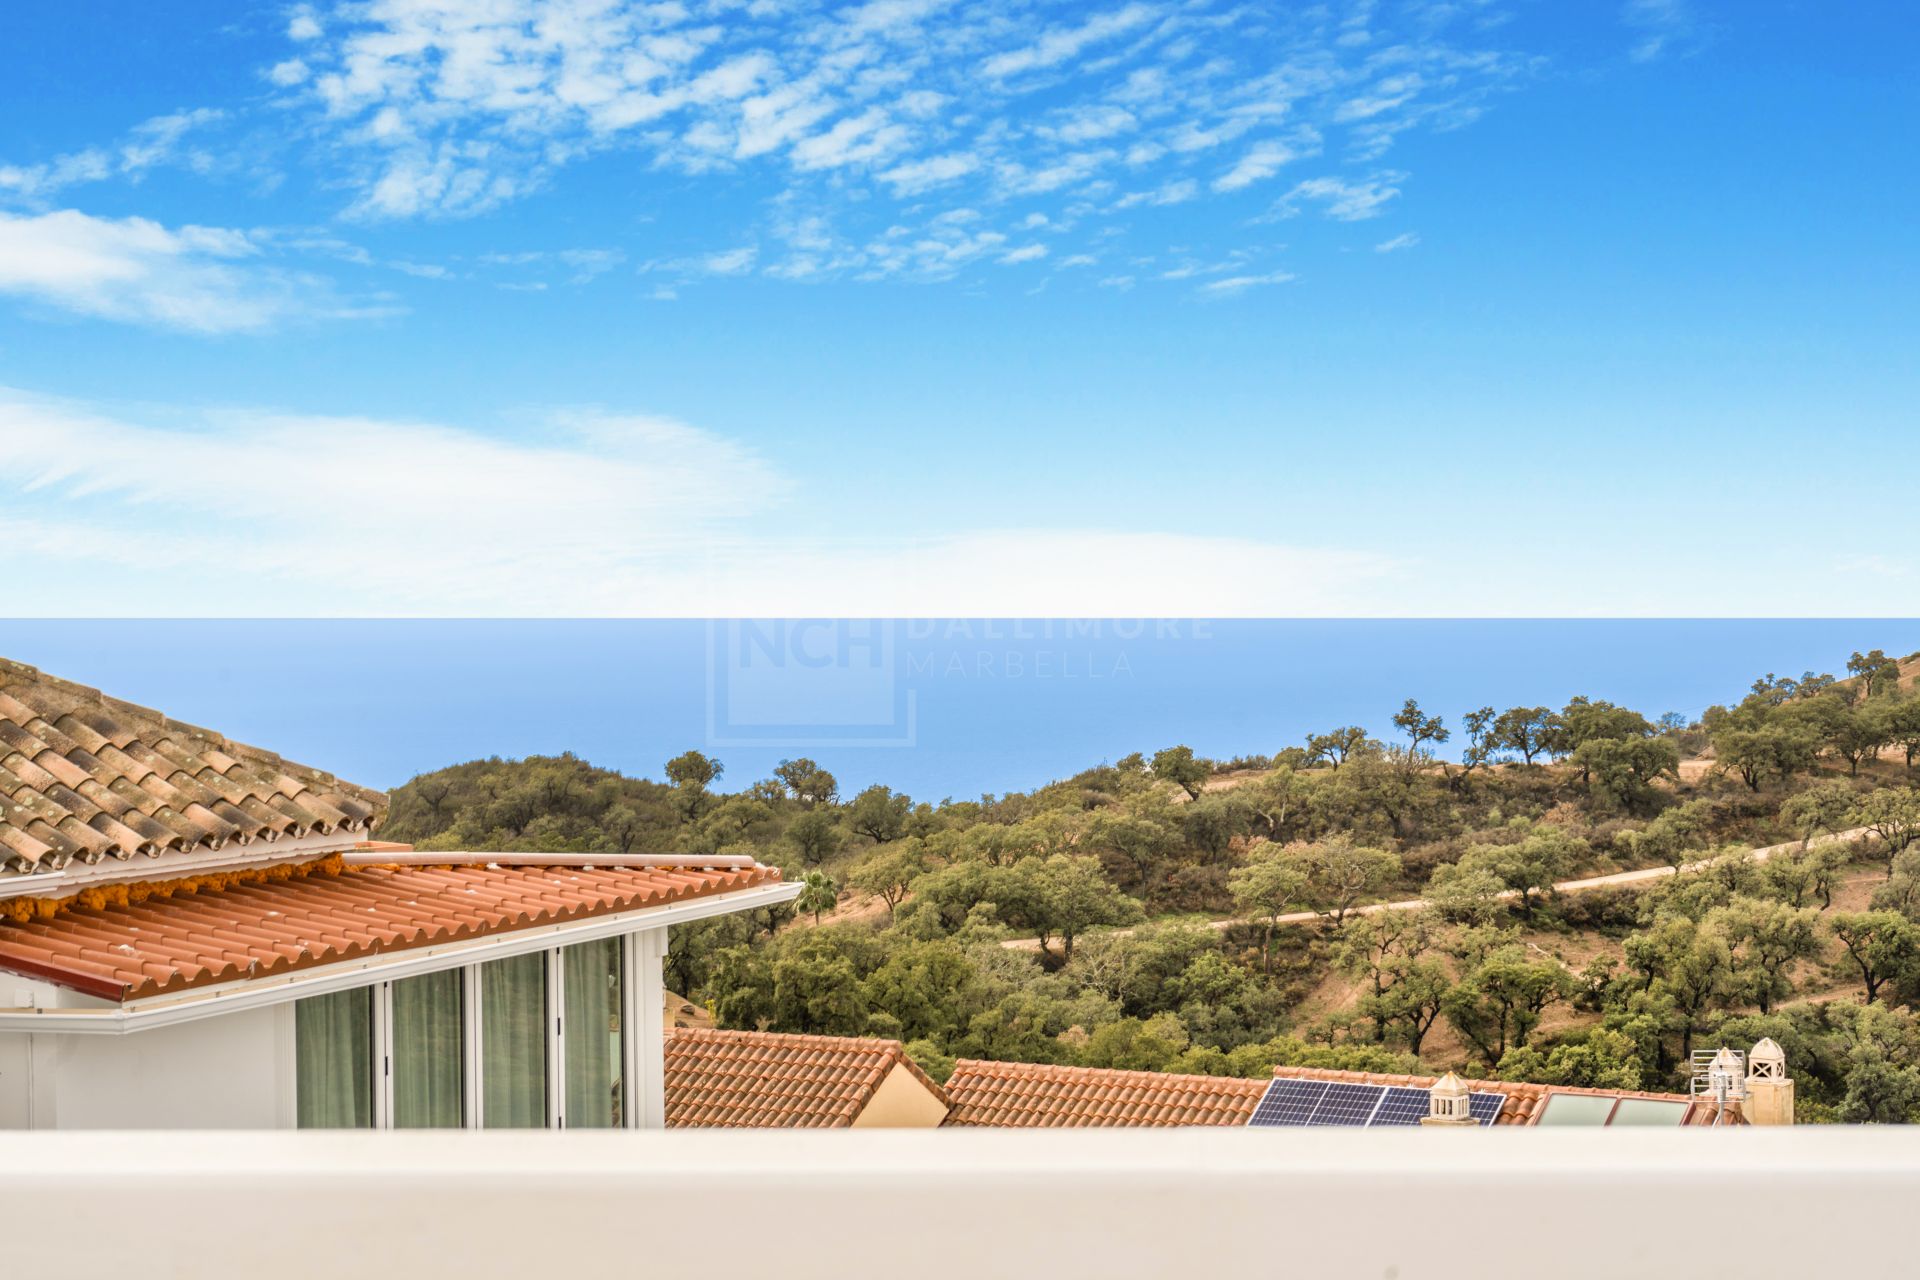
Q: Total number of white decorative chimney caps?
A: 3